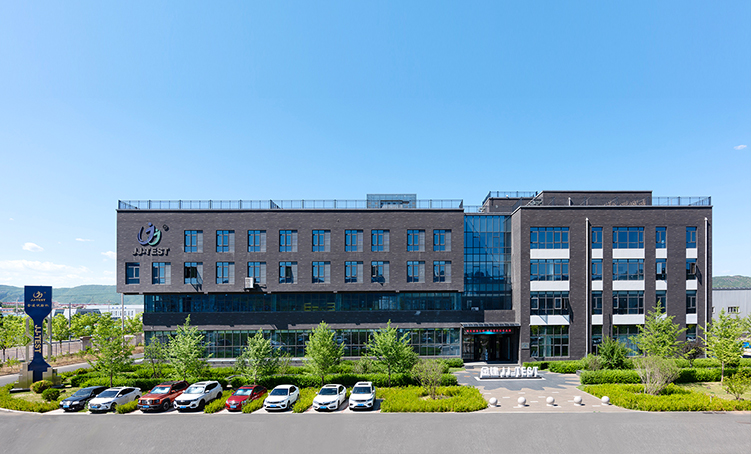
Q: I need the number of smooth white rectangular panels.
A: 15